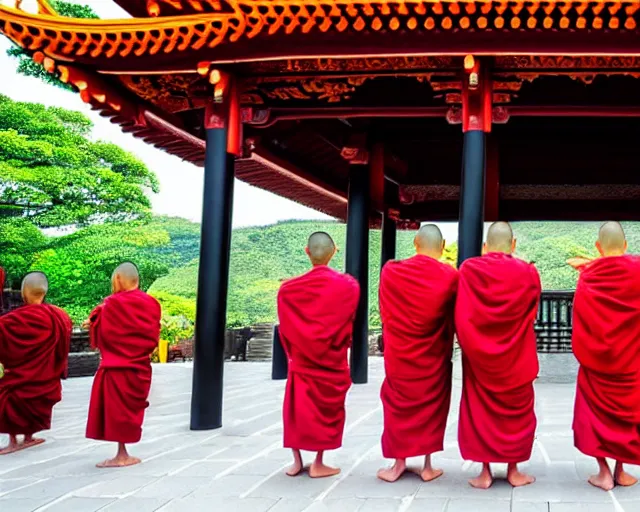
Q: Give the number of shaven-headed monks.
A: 6